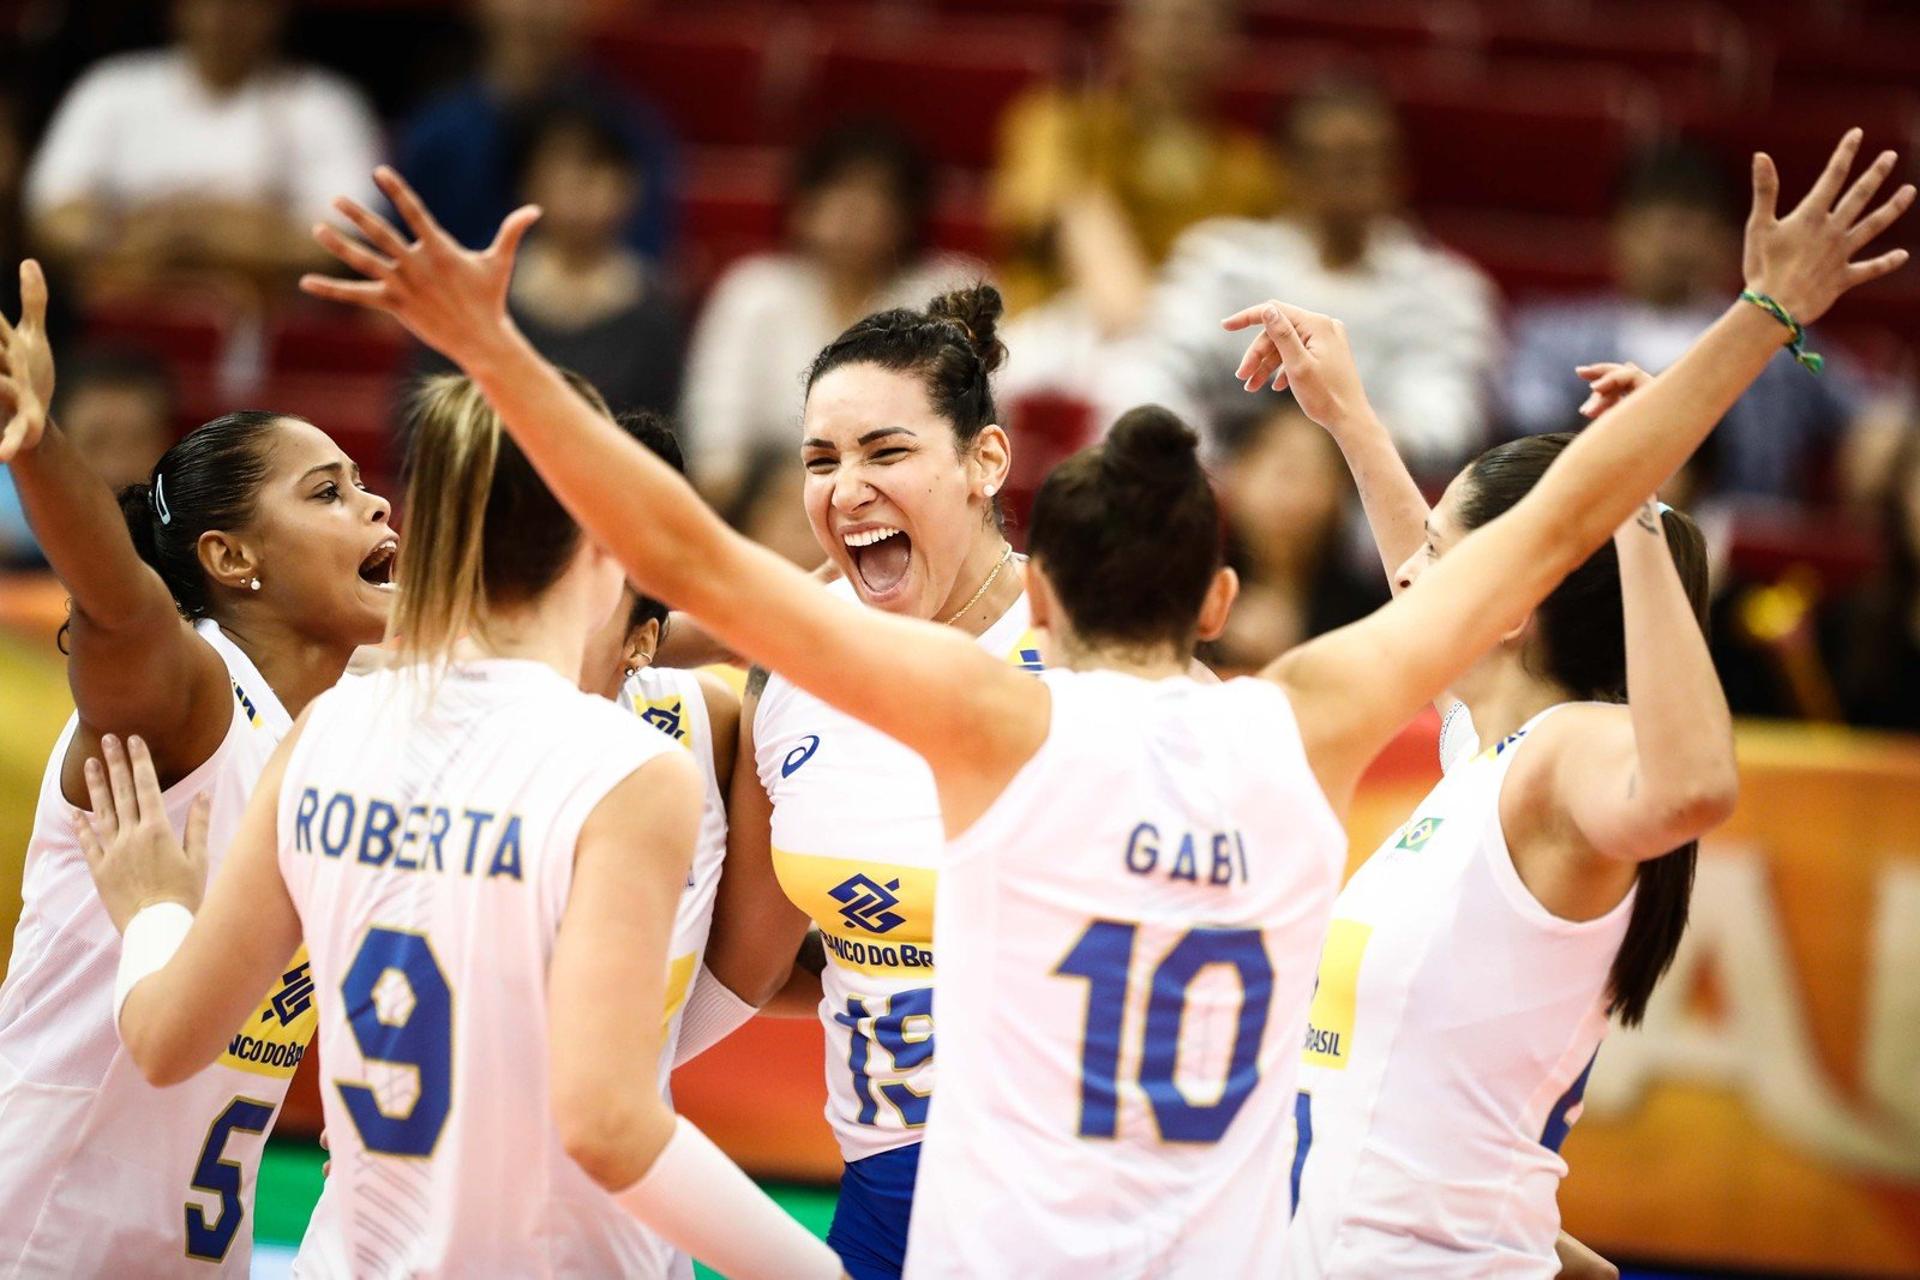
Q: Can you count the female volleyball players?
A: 6